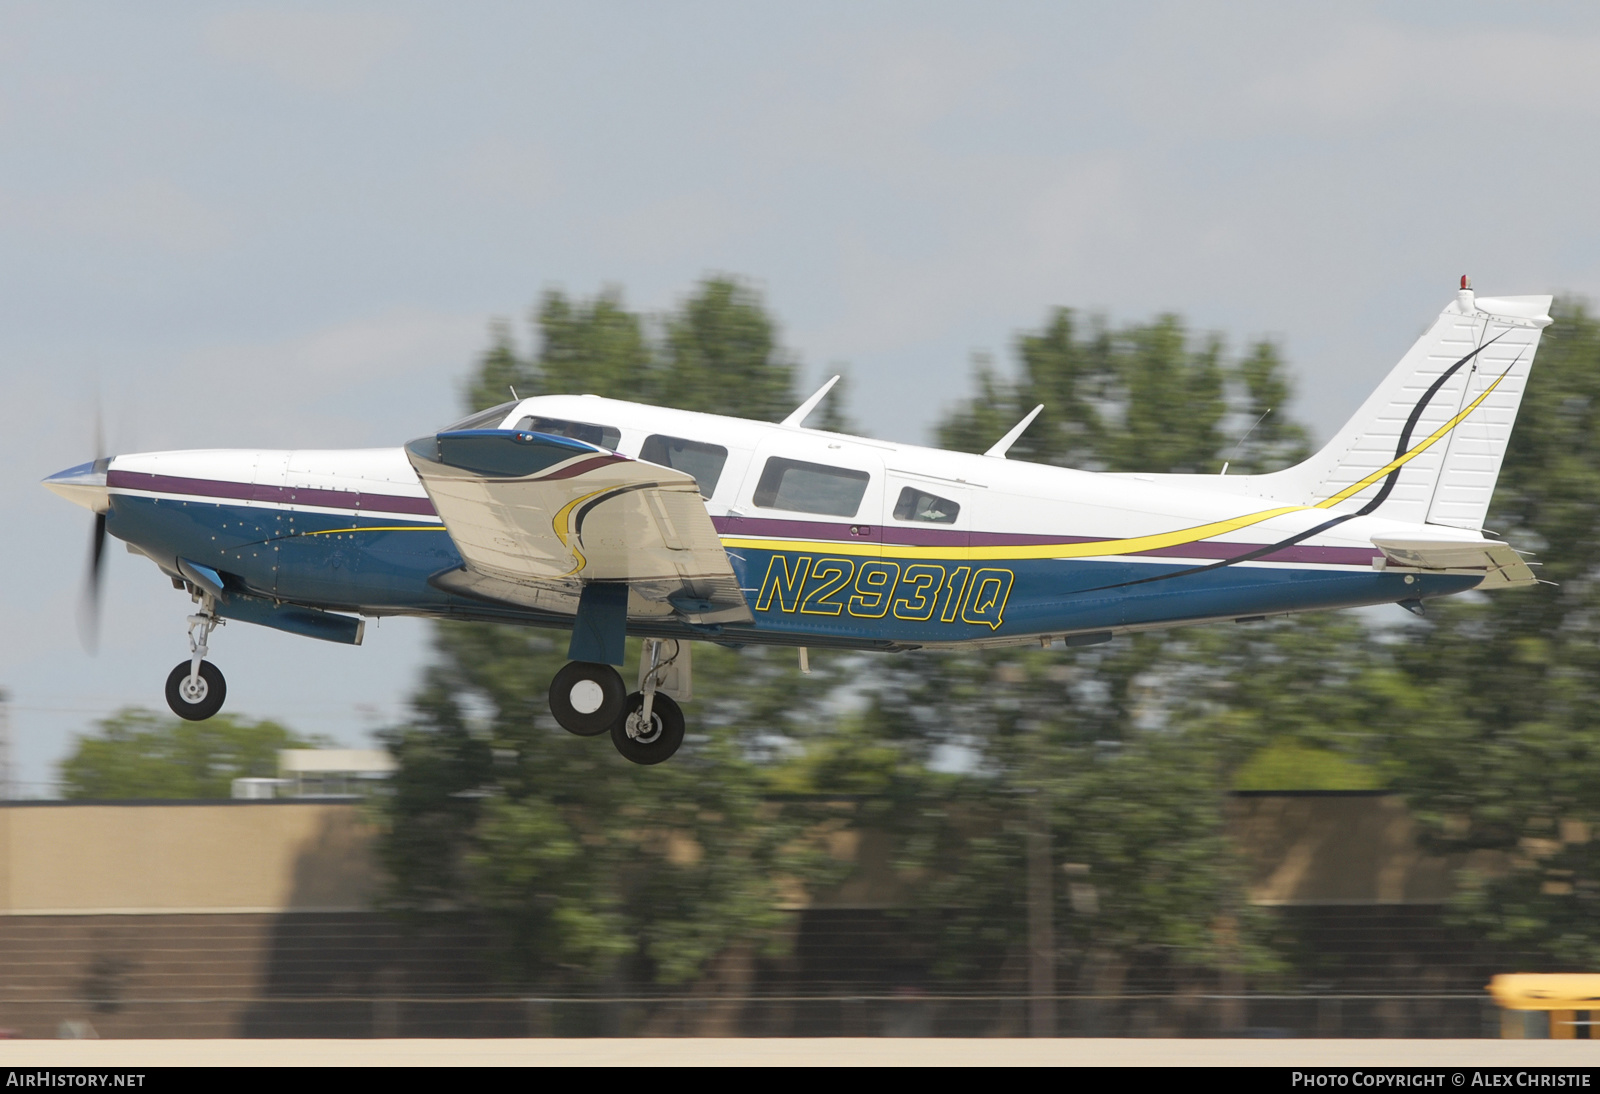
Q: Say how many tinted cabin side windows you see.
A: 4